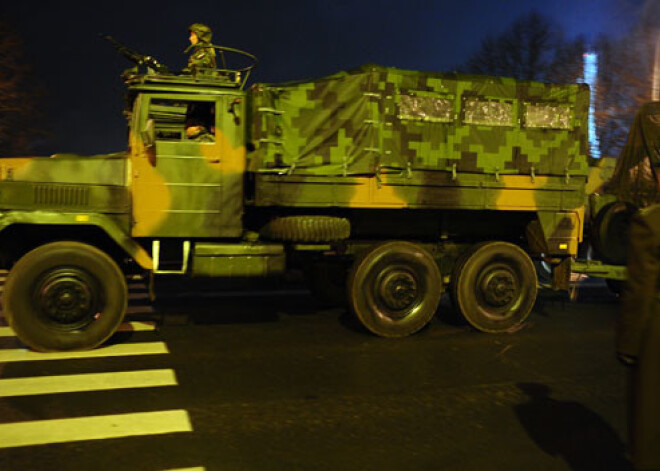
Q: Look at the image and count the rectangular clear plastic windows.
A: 3